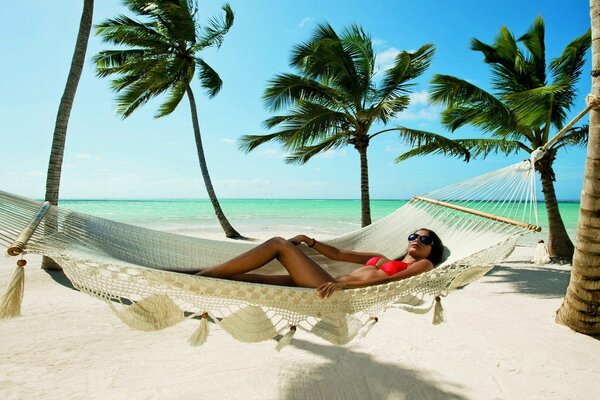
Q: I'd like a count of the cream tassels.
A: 6